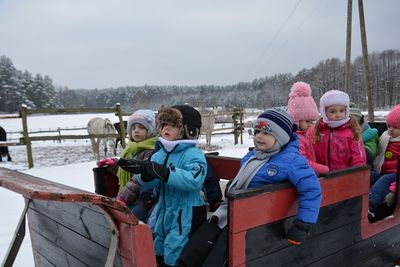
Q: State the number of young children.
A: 7